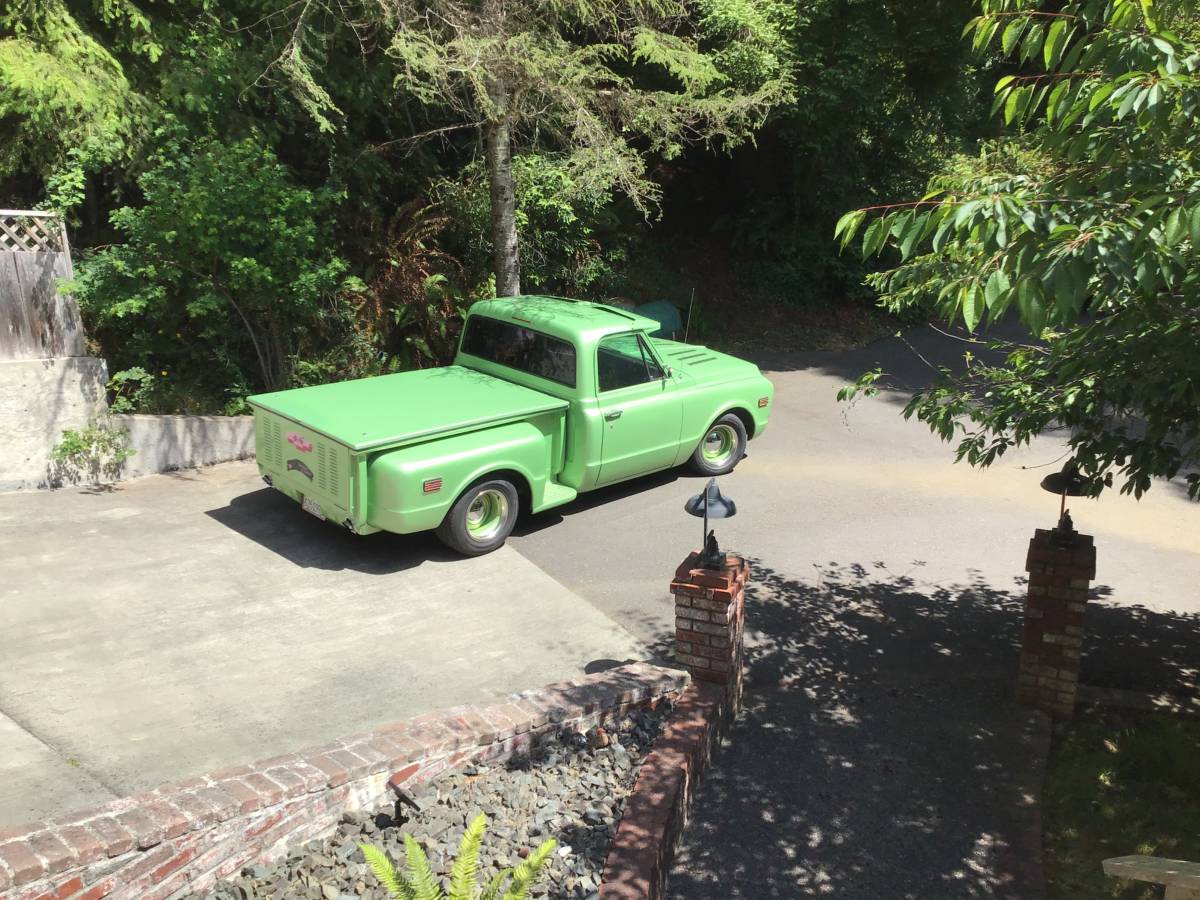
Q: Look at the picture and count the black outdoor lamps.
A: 2